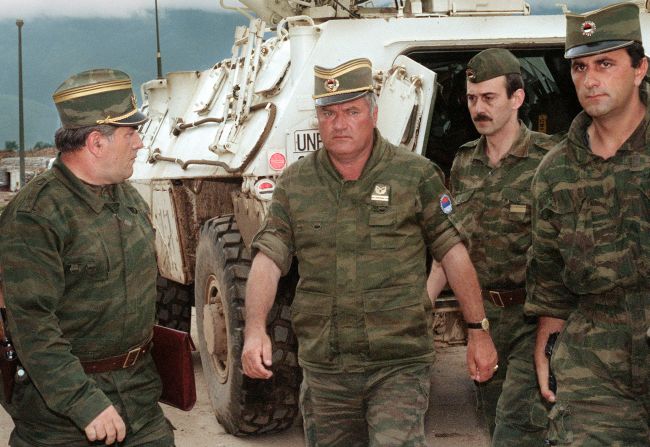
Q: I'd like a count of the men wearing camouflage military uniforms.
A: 4